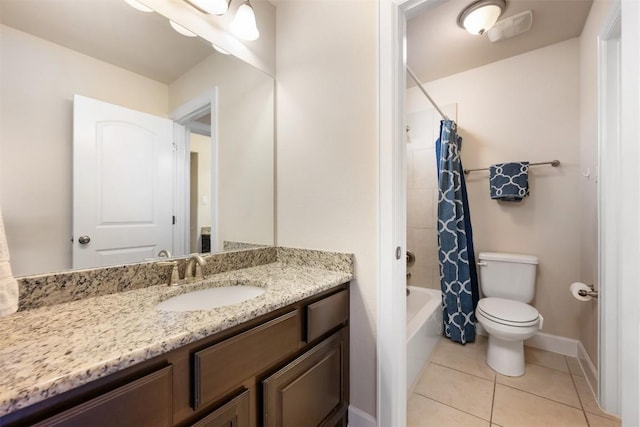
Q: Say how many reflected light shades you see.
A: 3